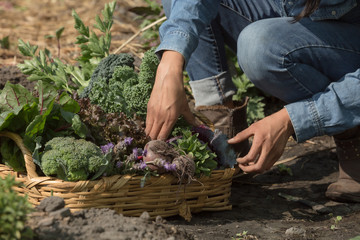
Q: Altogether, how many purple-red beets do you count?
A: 2